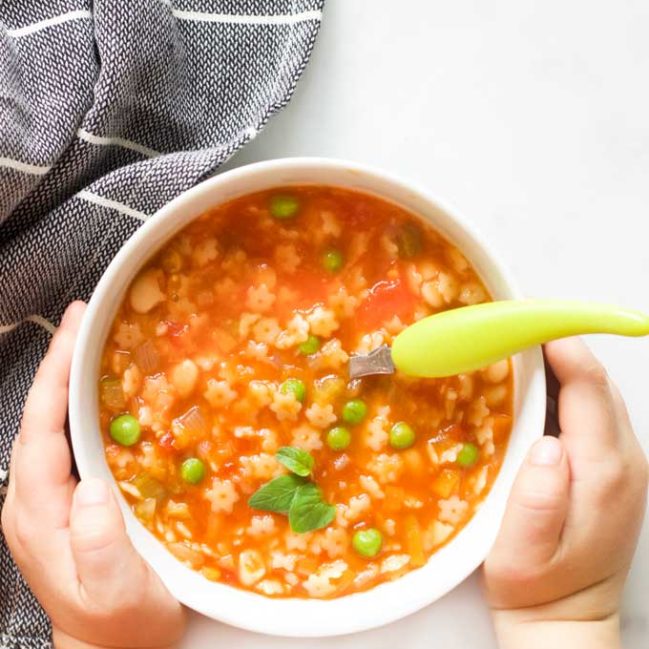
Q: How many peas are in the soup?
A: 11